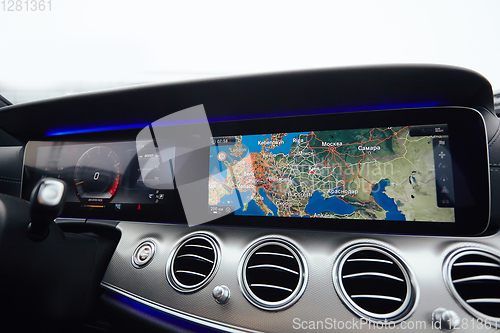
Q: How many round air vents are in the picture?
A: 4